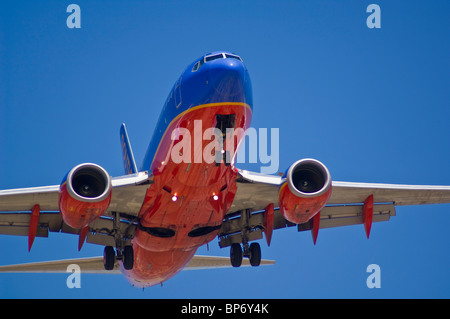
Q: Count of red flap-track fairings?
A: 5